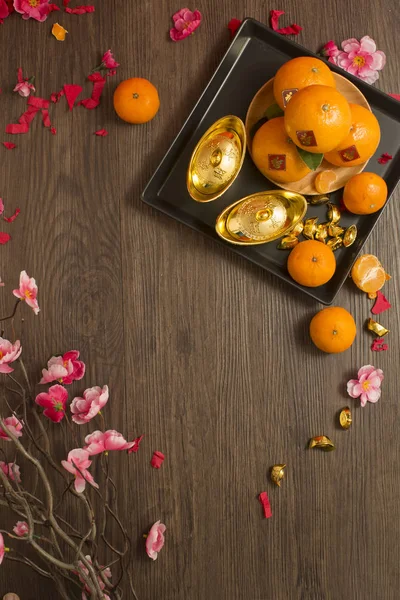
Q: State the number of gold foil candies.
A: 13